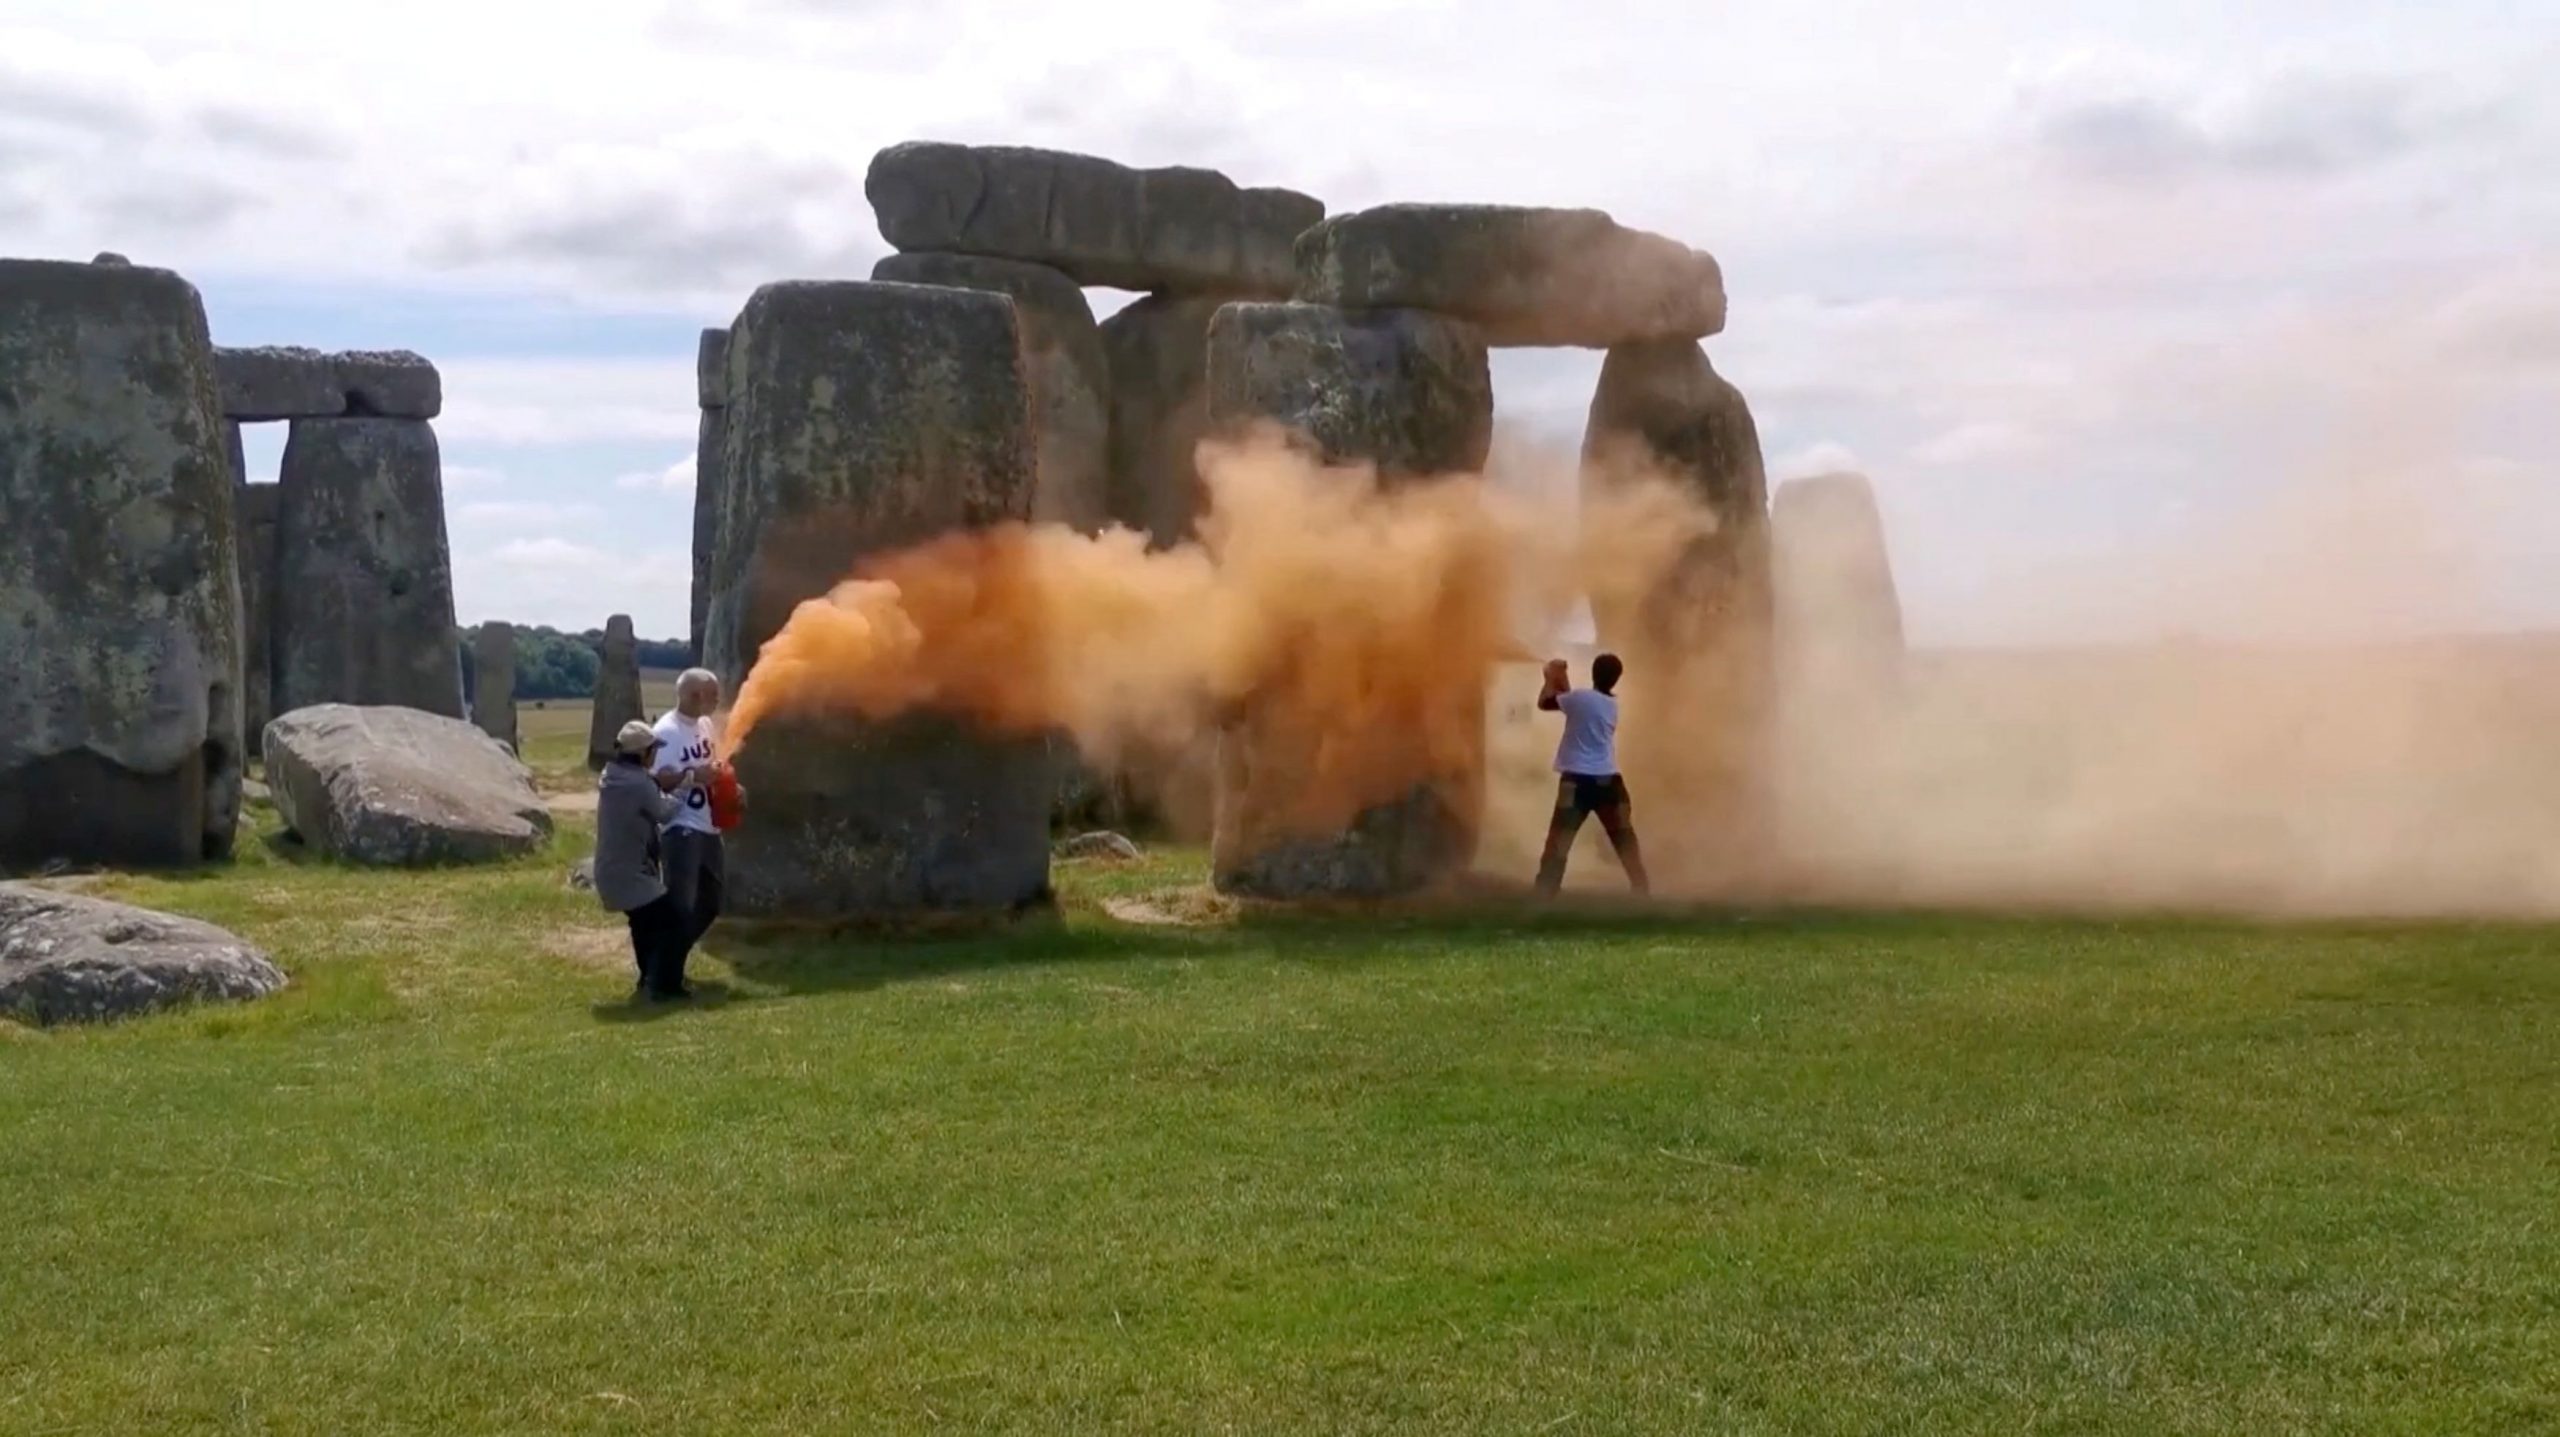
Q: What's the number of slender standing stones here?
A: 2